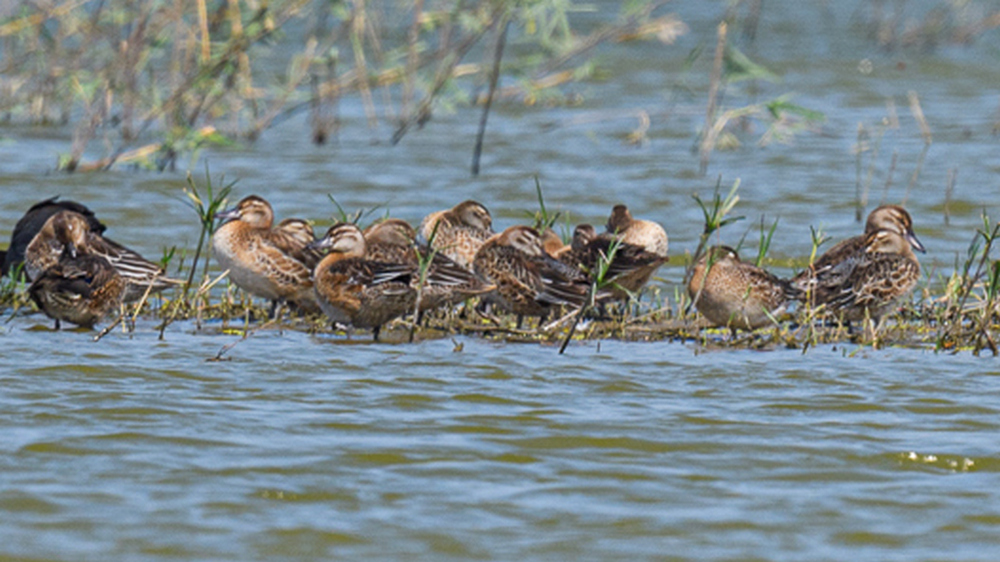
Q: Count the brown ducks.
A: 13